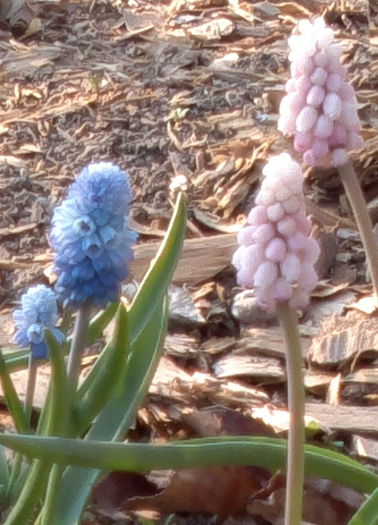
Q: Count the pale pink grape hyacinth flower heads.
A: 2